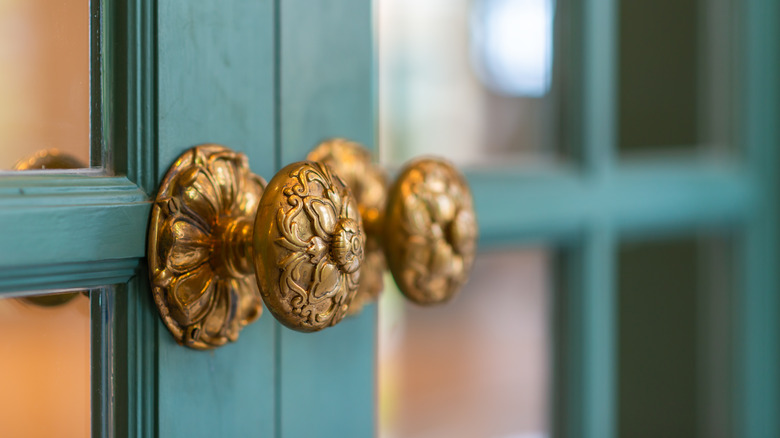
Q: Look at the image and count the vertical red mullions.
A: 0